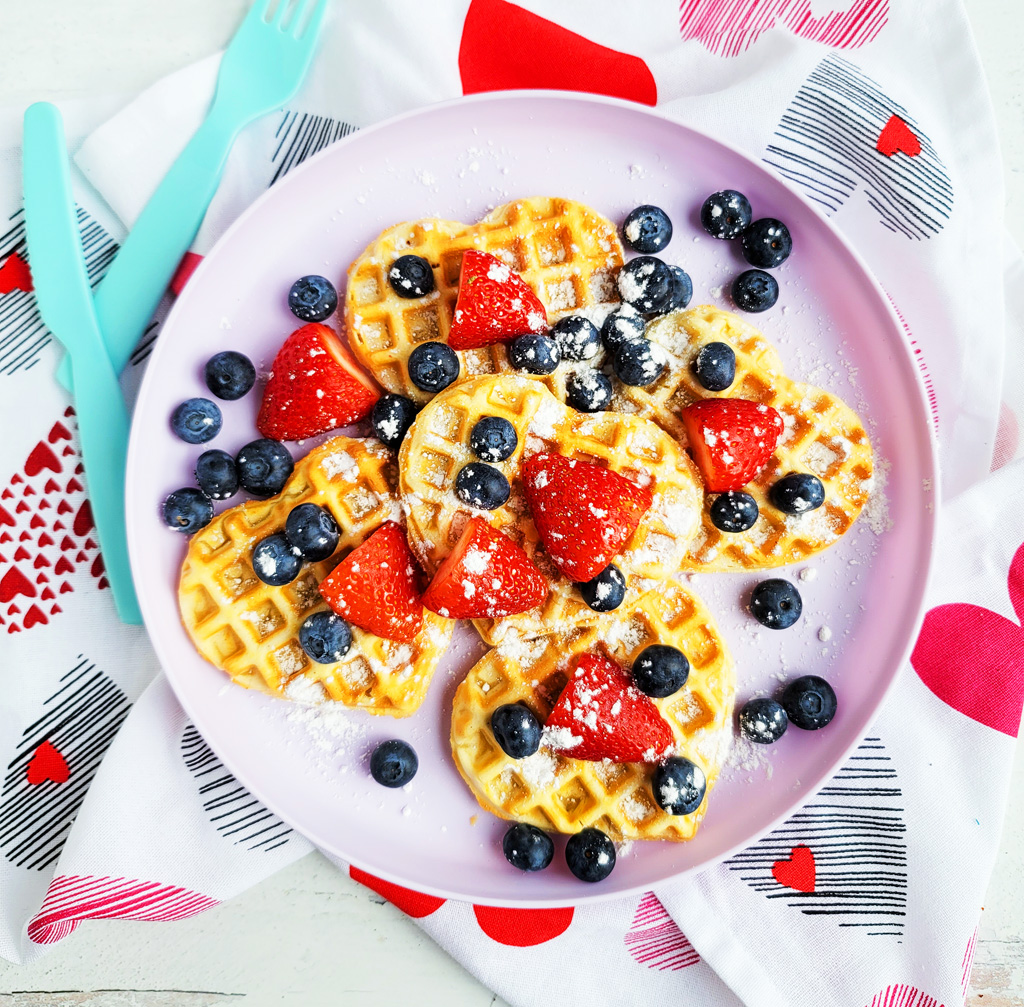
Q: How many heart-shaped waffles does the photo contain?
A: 5